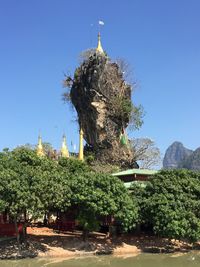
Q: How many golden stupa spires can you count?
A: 4